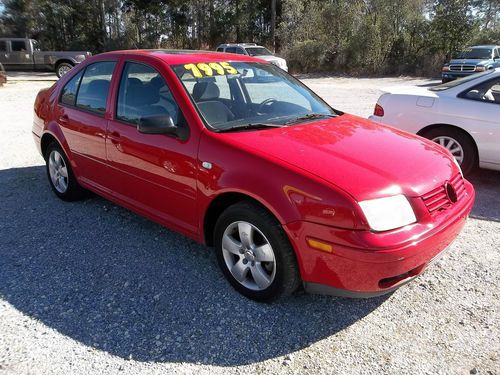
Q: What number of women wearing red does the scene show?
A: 0